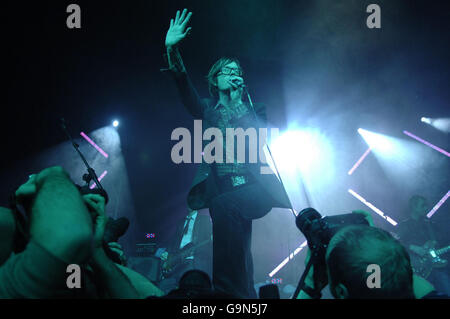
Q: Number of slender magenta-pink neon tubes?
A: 7